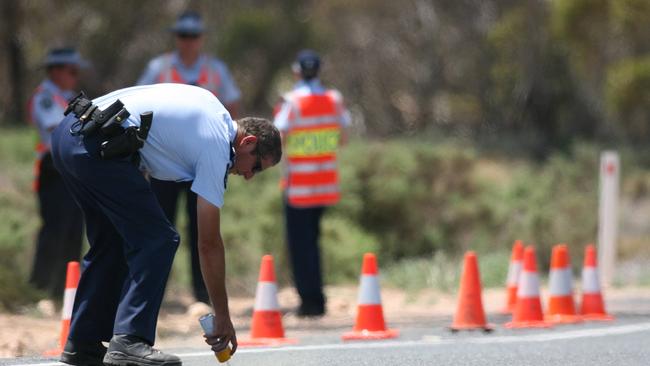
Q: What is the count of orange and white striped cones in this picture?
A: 7